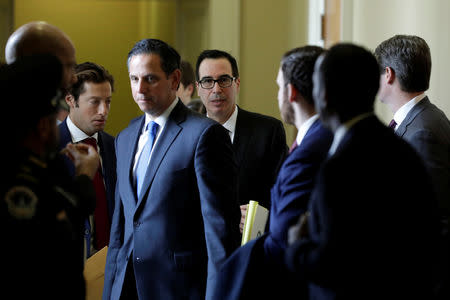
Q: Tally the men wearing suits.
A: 6